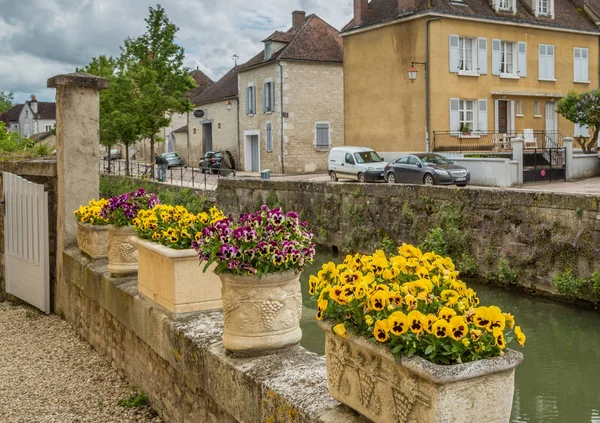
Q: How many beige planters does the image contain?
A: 5